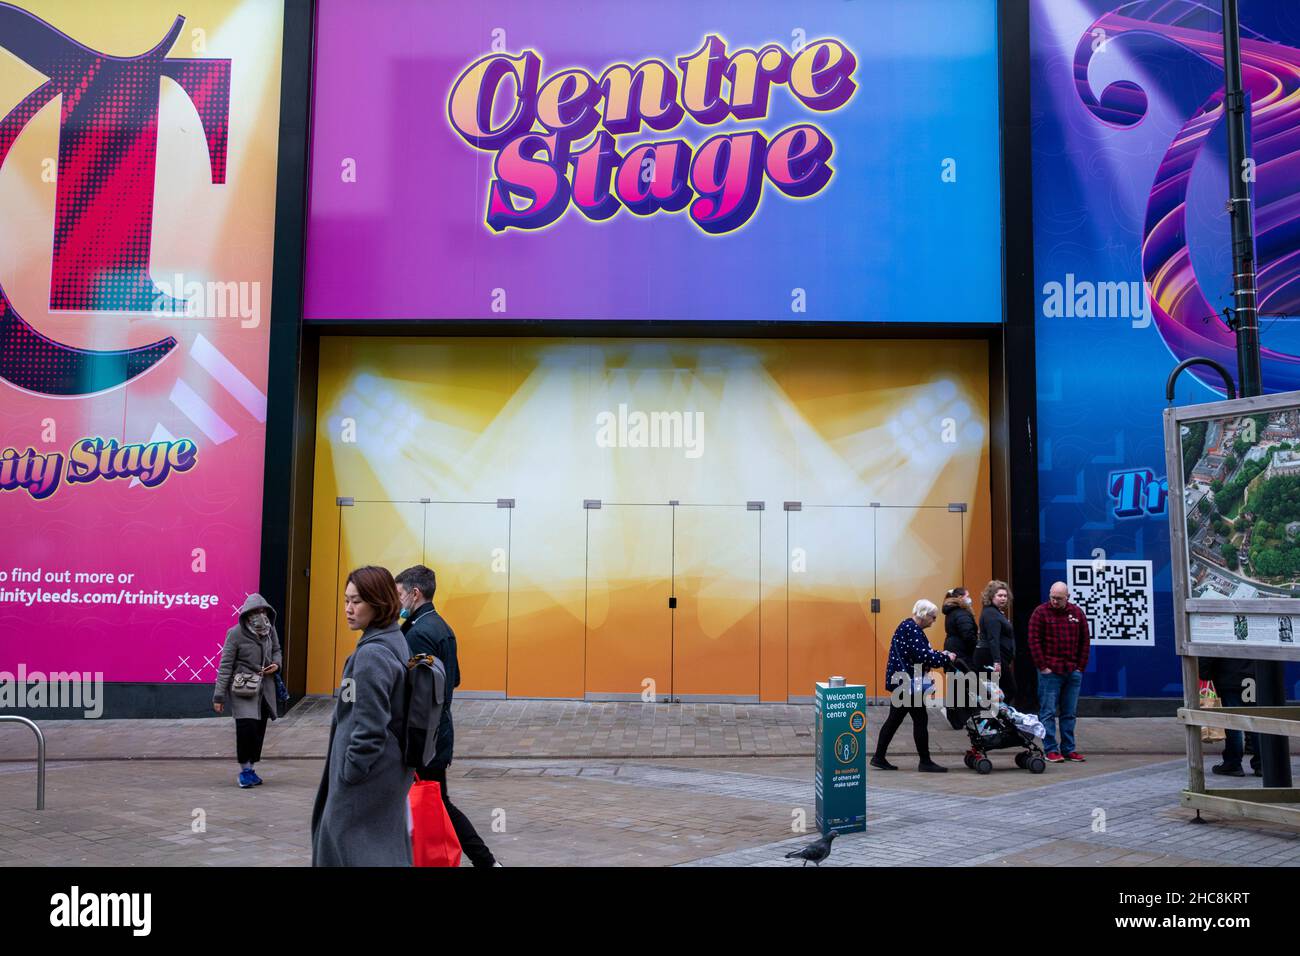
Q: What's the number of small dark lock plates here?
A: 2